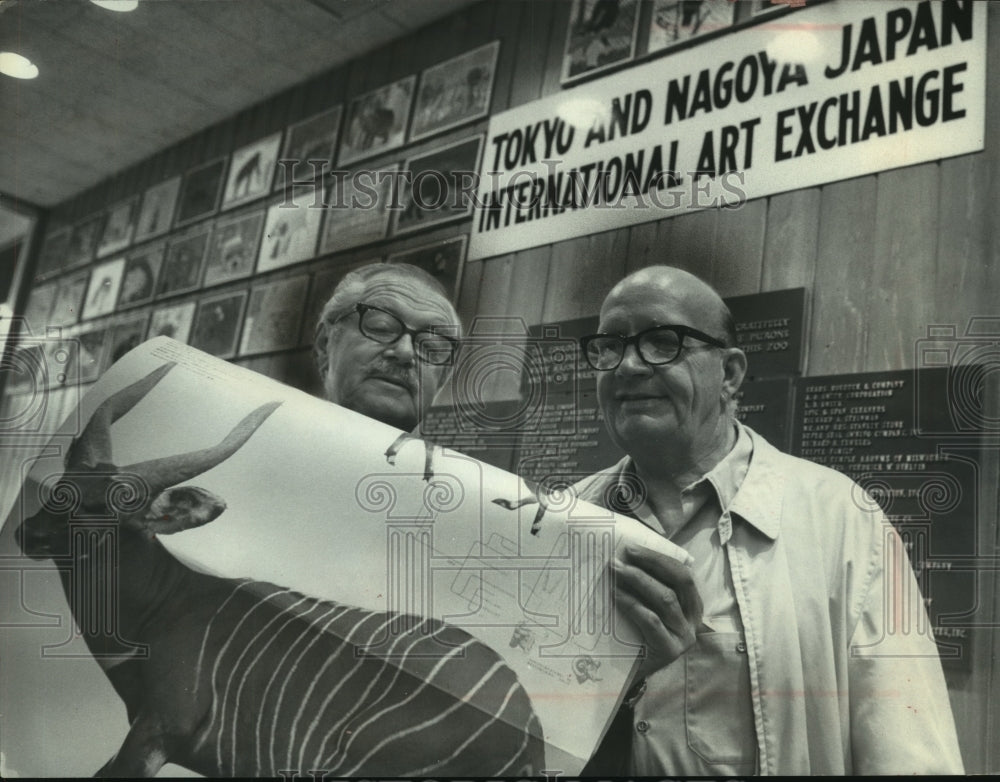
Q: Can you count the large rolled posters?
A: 1